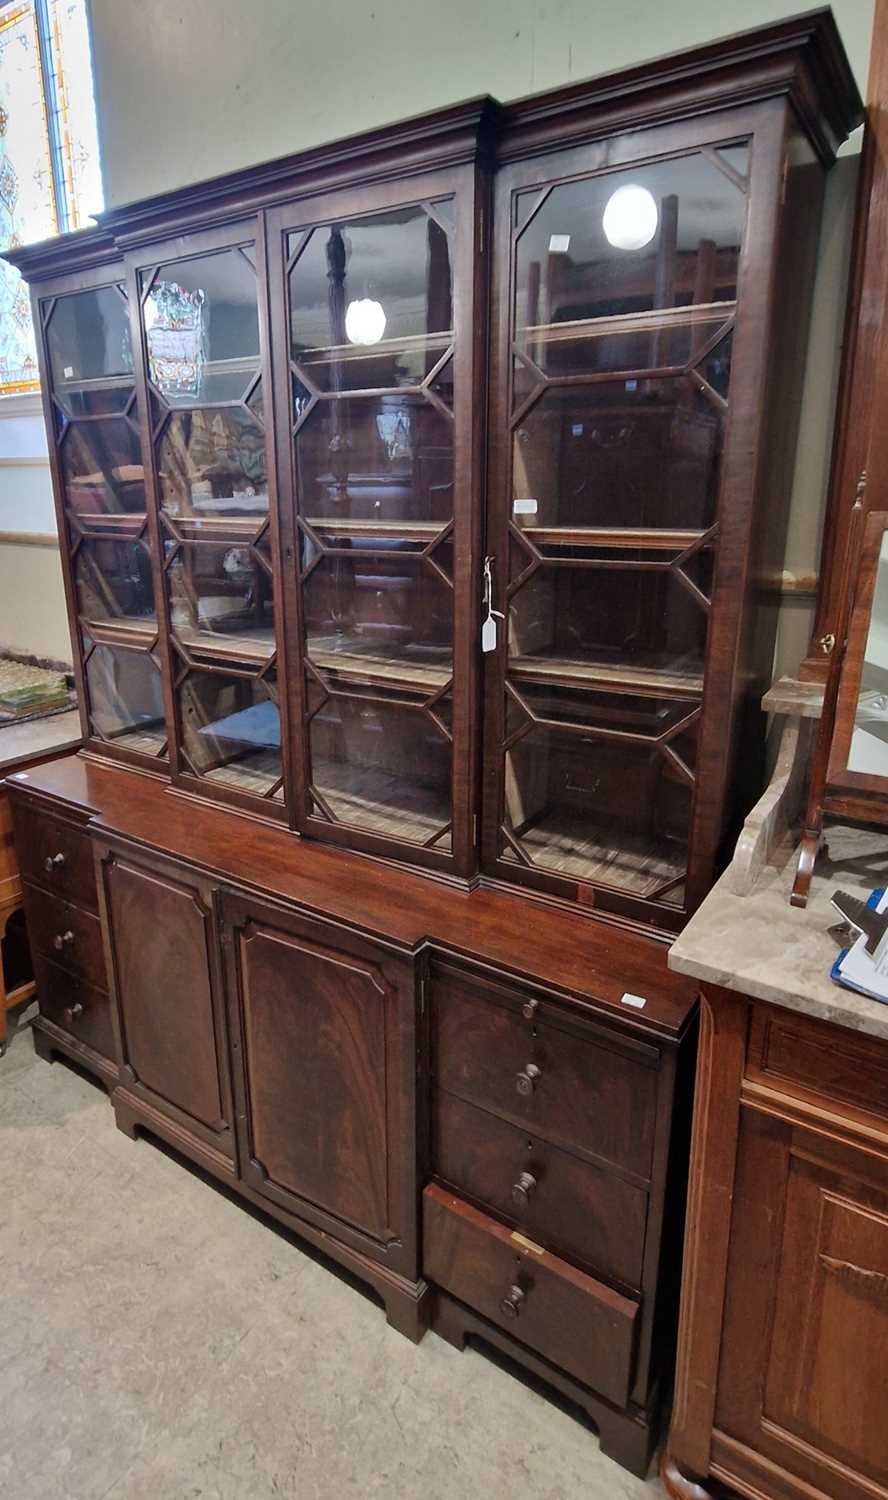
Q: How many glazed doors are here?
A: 4